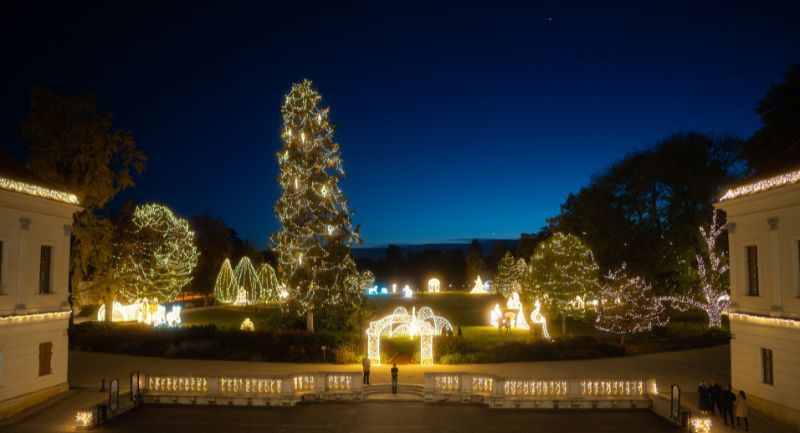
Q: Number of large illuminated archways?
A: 1